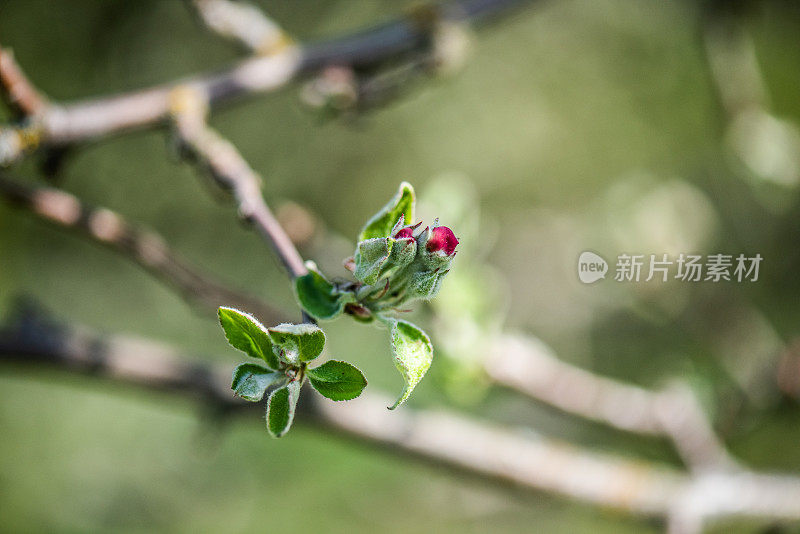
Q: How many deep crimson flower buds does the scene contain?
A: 2